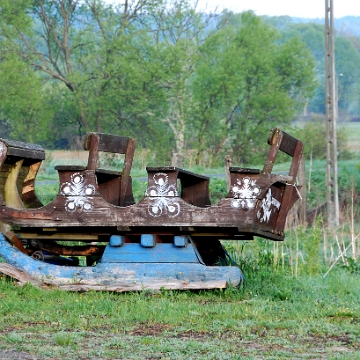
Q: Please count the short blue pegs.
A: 3